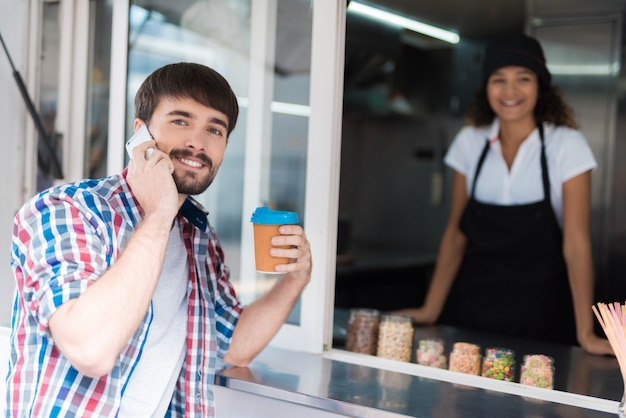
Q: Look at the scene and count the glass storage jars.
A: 6